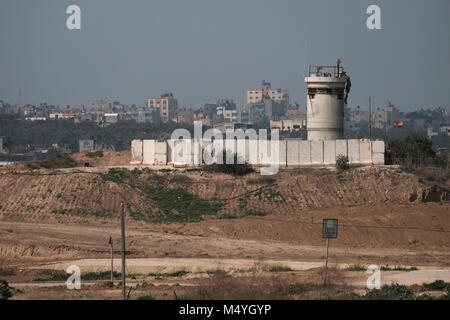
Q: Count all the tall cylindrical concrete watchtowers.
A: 1